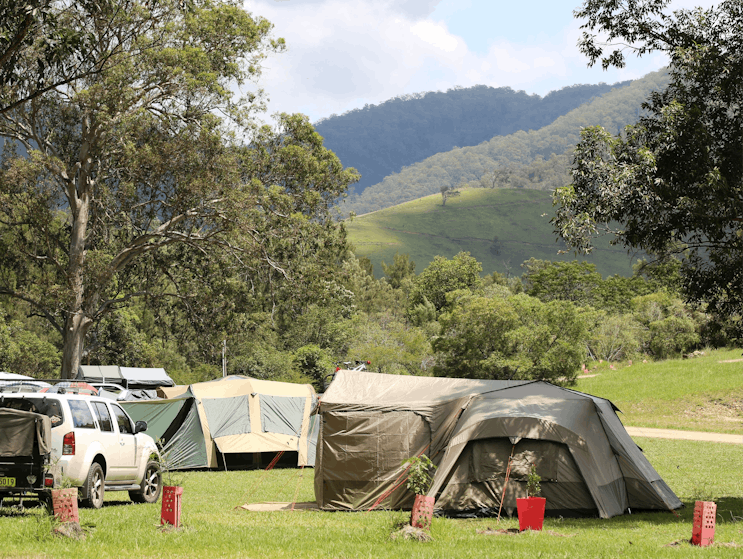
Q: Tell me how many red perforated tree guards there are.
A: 4